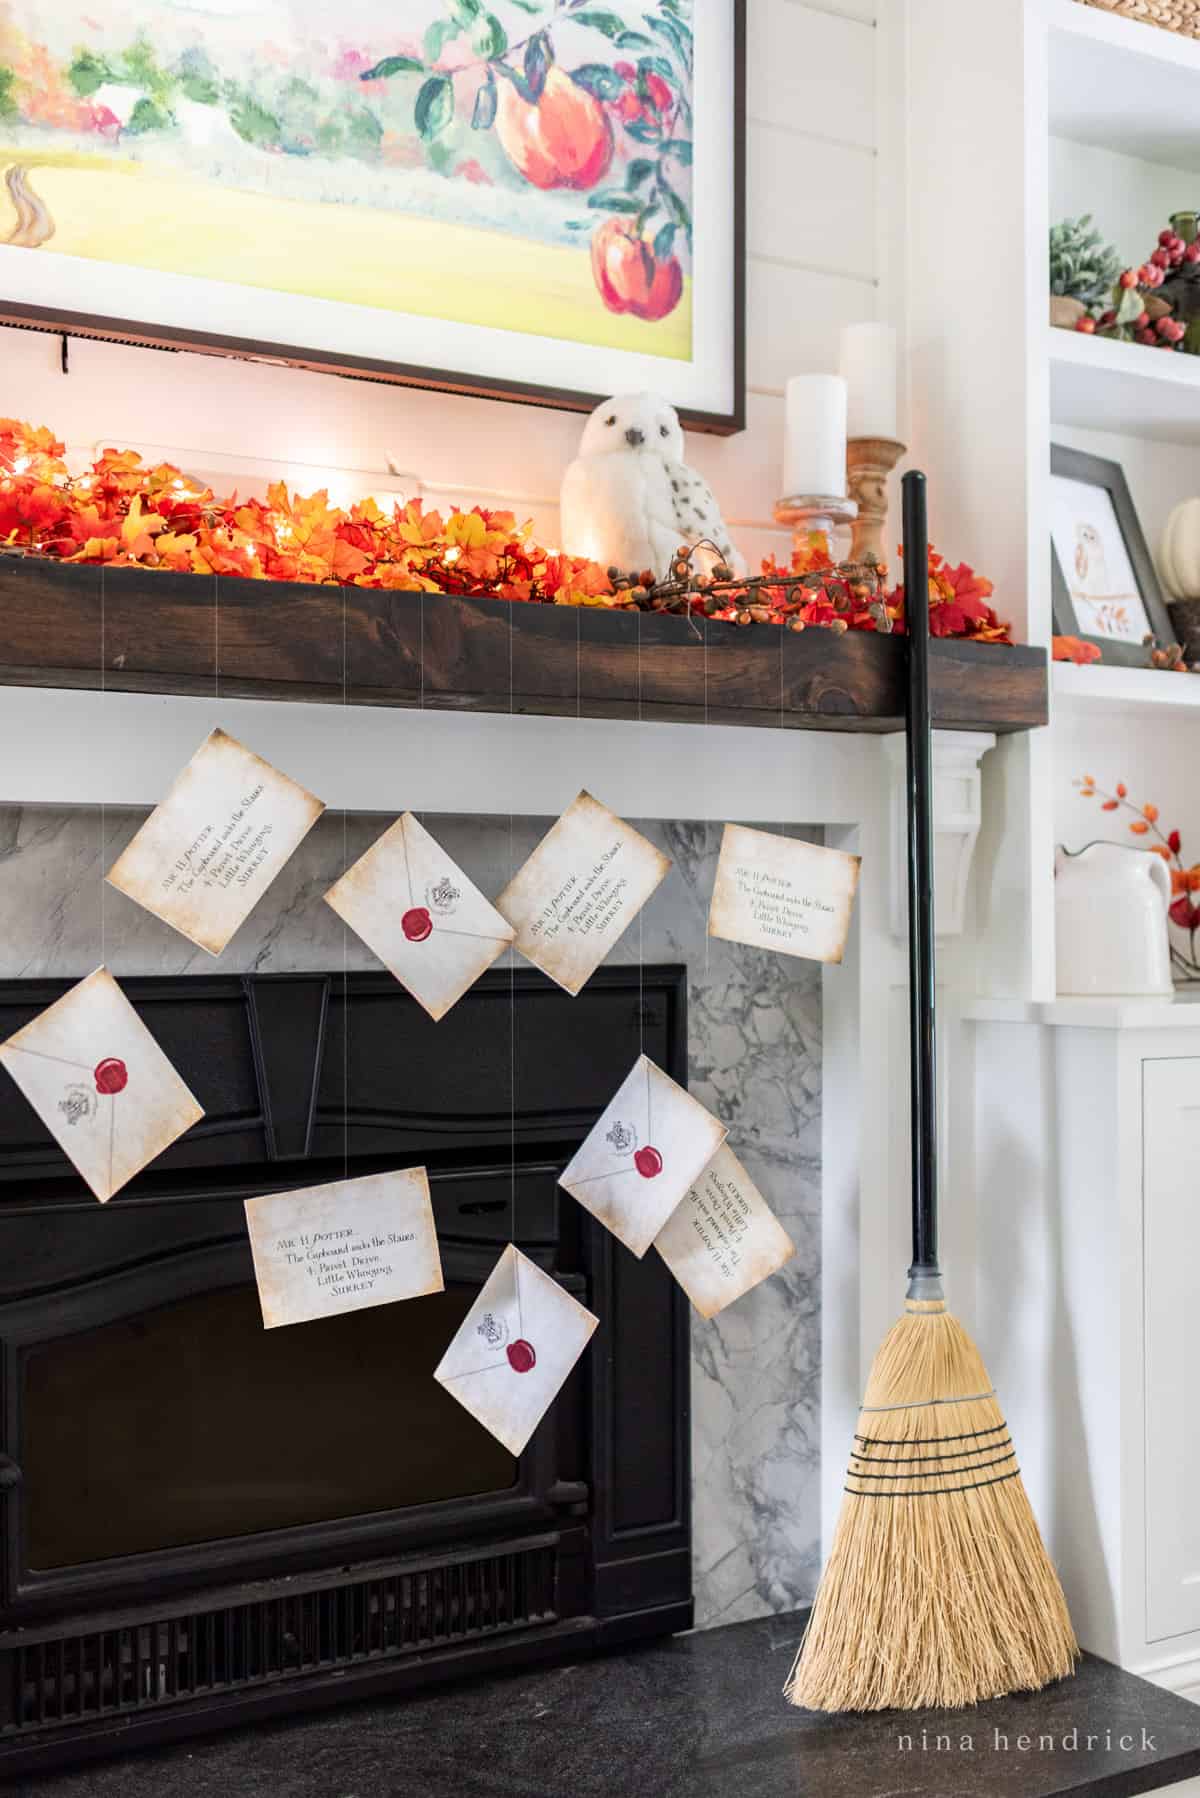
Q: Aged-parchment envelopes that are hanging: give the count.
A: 9